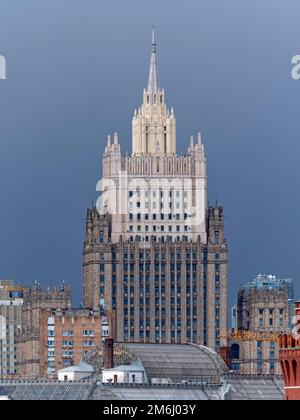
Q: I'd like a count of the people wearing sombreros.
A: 0